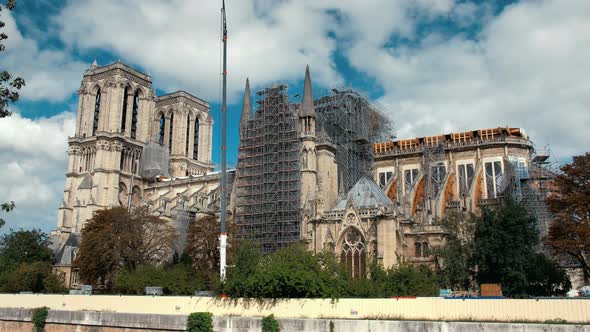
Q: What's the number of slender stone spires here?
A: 2